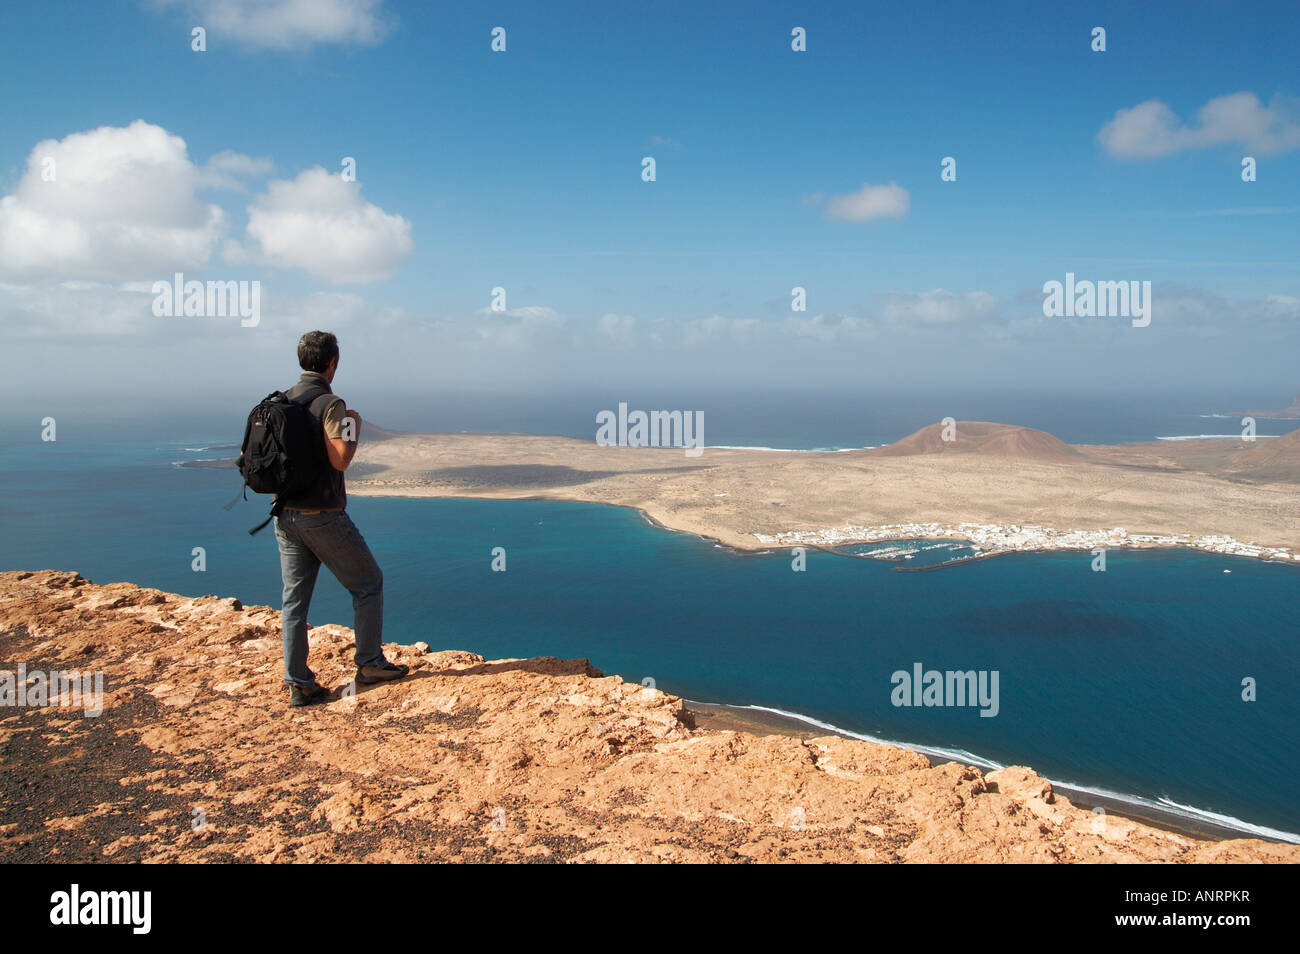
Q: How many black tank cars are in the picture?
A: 0